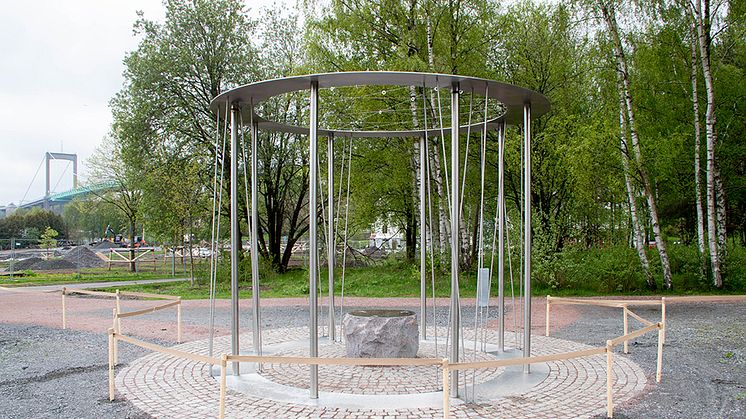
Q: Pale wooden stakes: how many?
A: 12